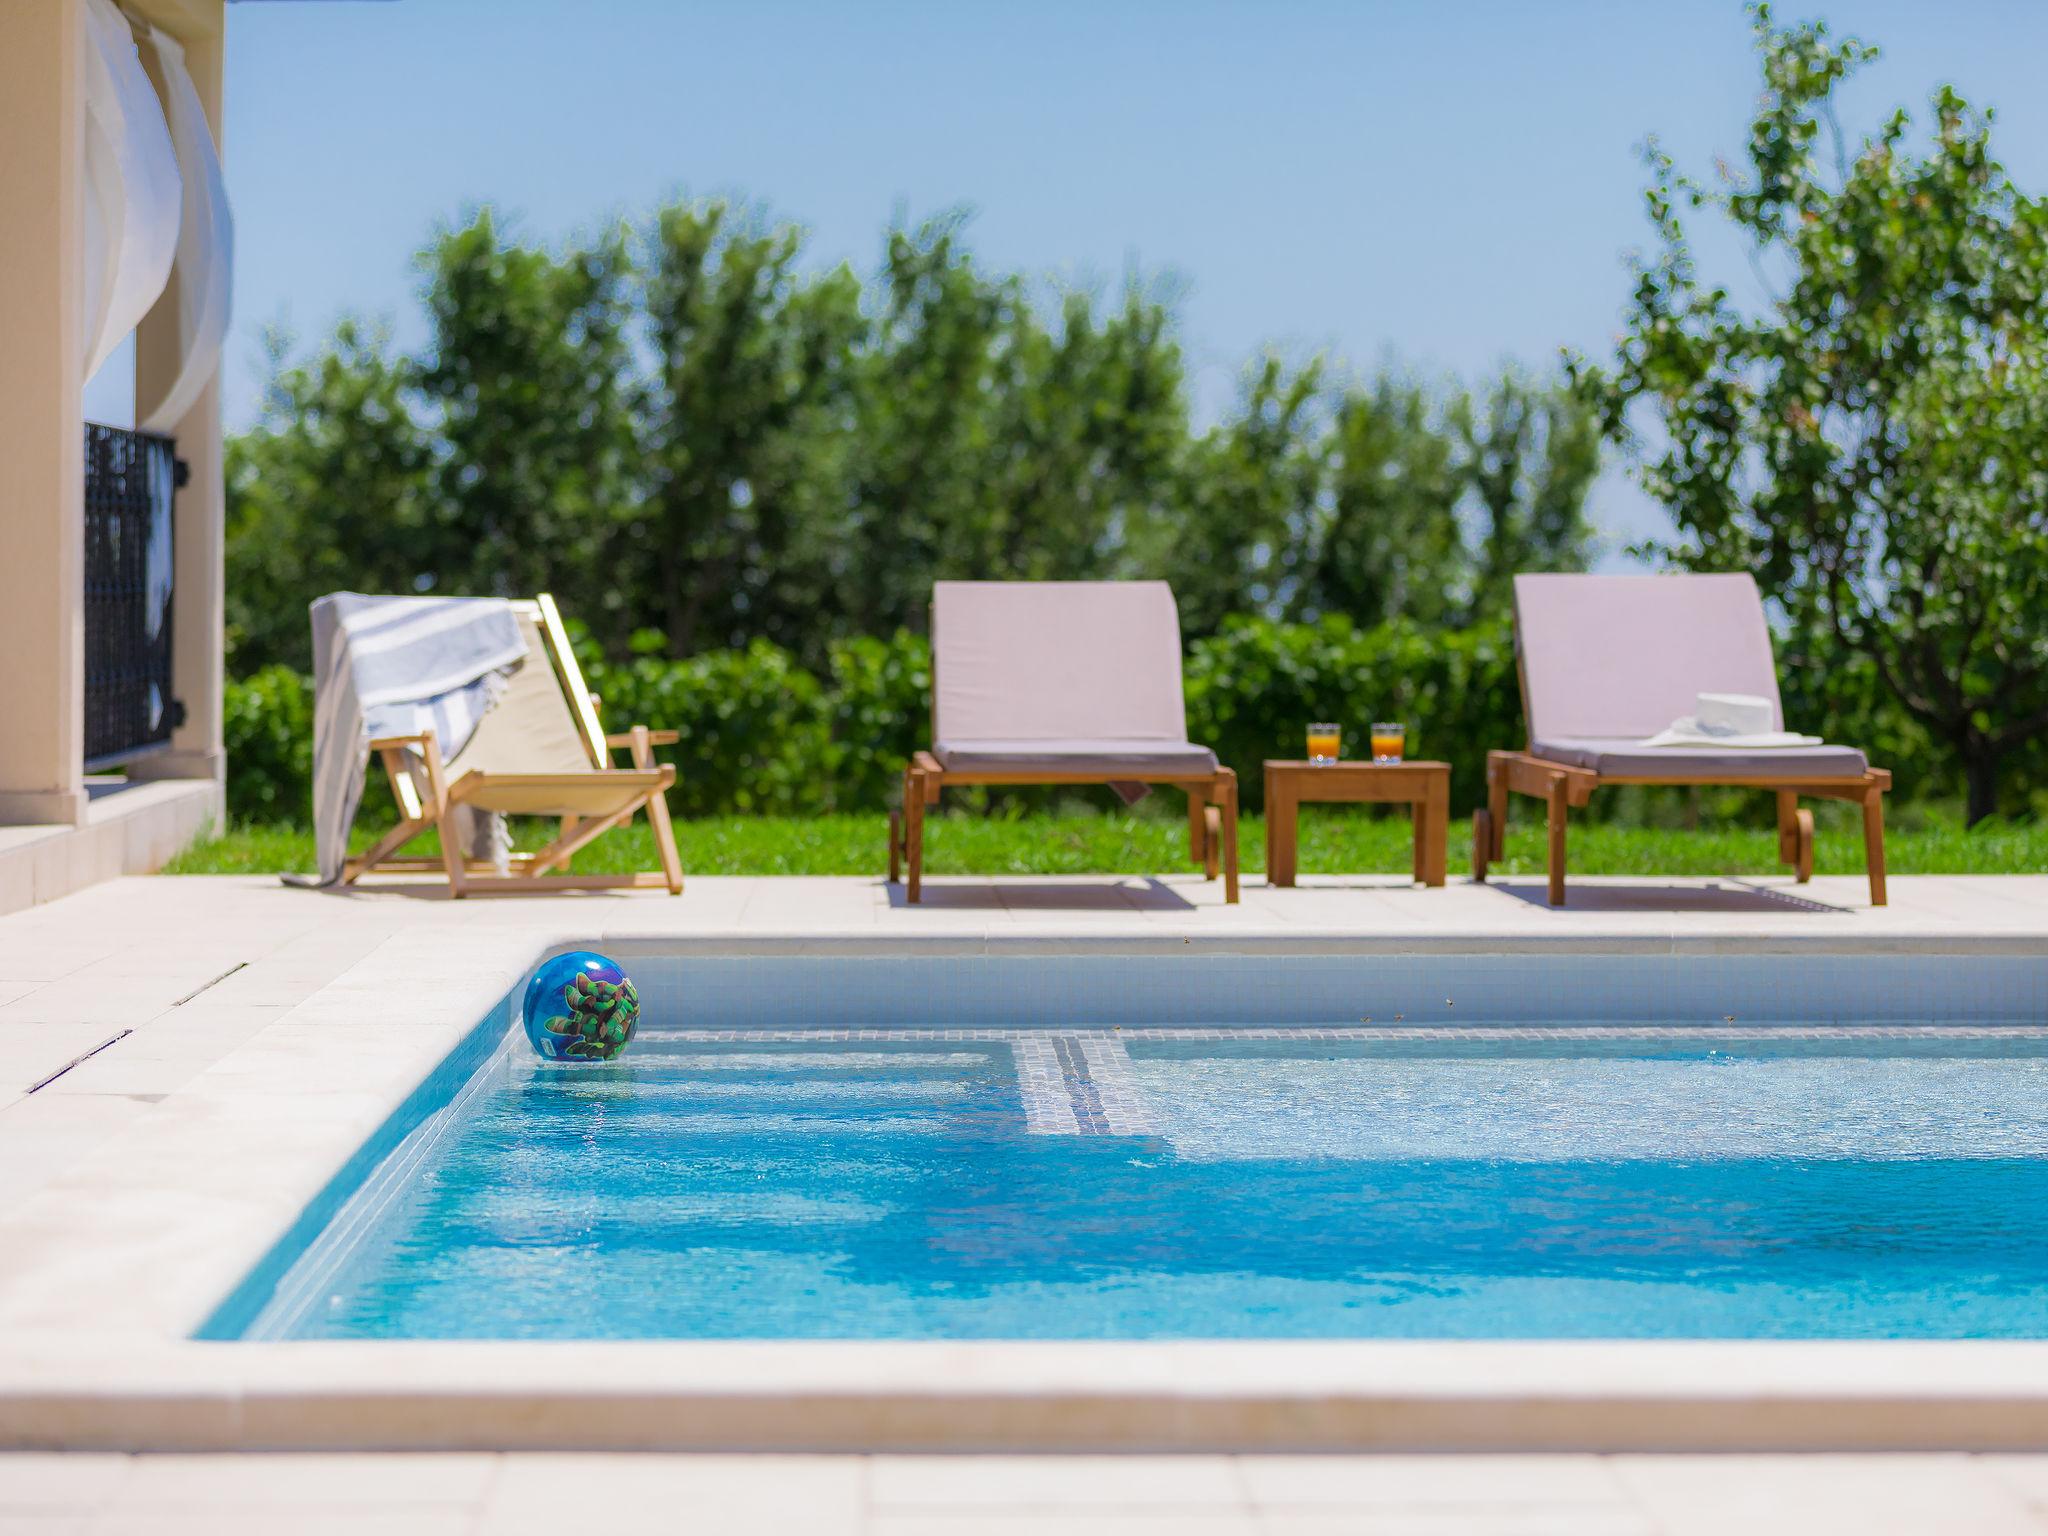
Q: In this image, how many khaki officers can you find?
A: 0